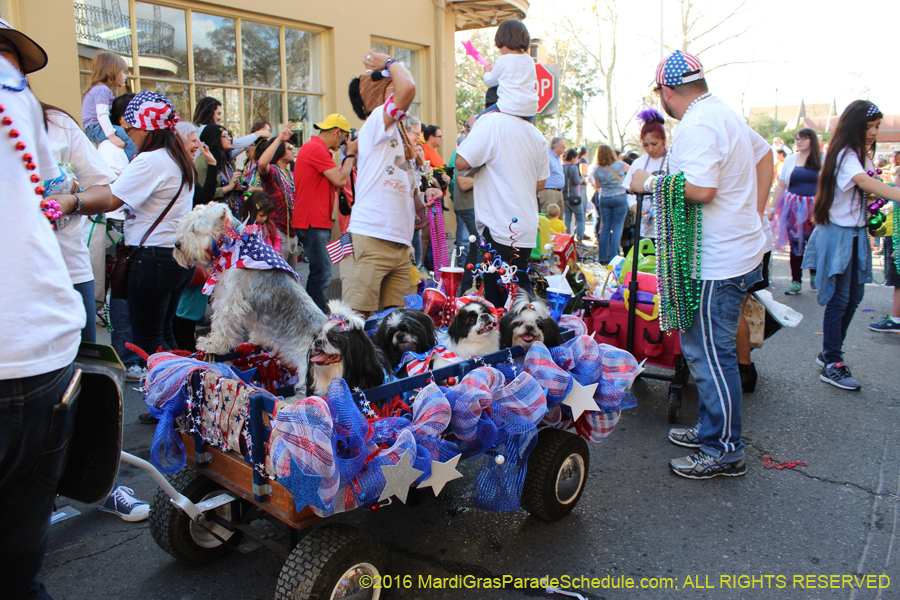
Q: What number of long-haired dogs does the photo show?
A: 5